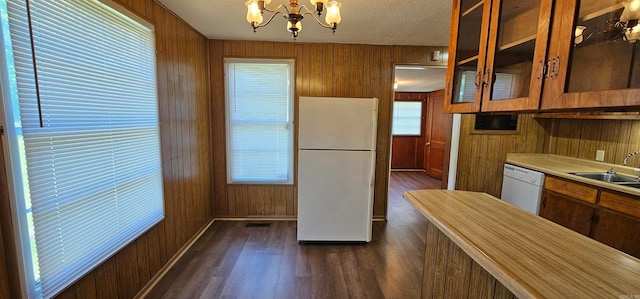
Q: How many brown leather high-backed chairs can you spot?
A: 0